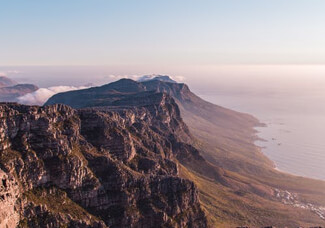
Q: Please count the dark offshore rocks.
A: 2